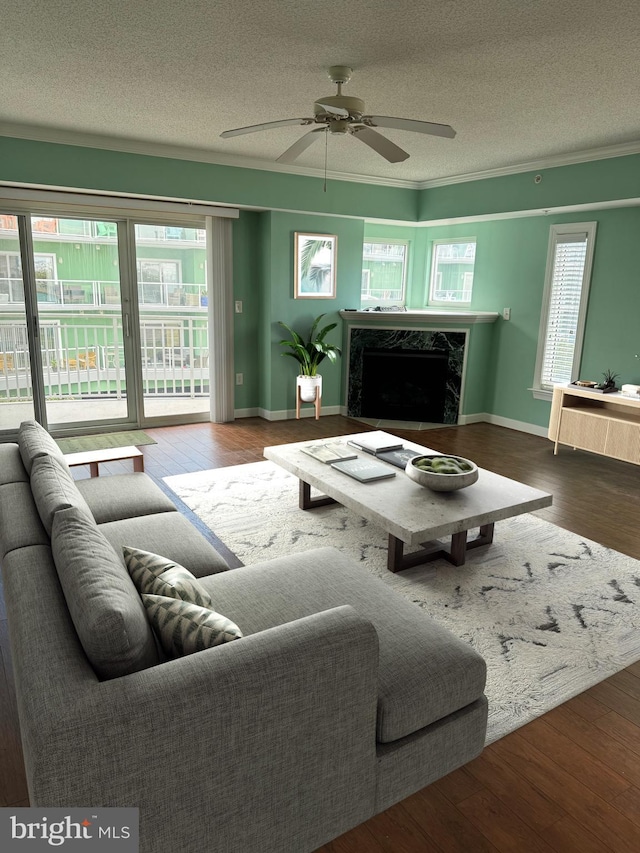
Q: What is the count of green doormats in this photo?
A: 1